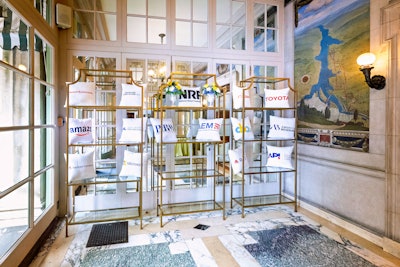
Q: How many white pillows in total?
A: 15